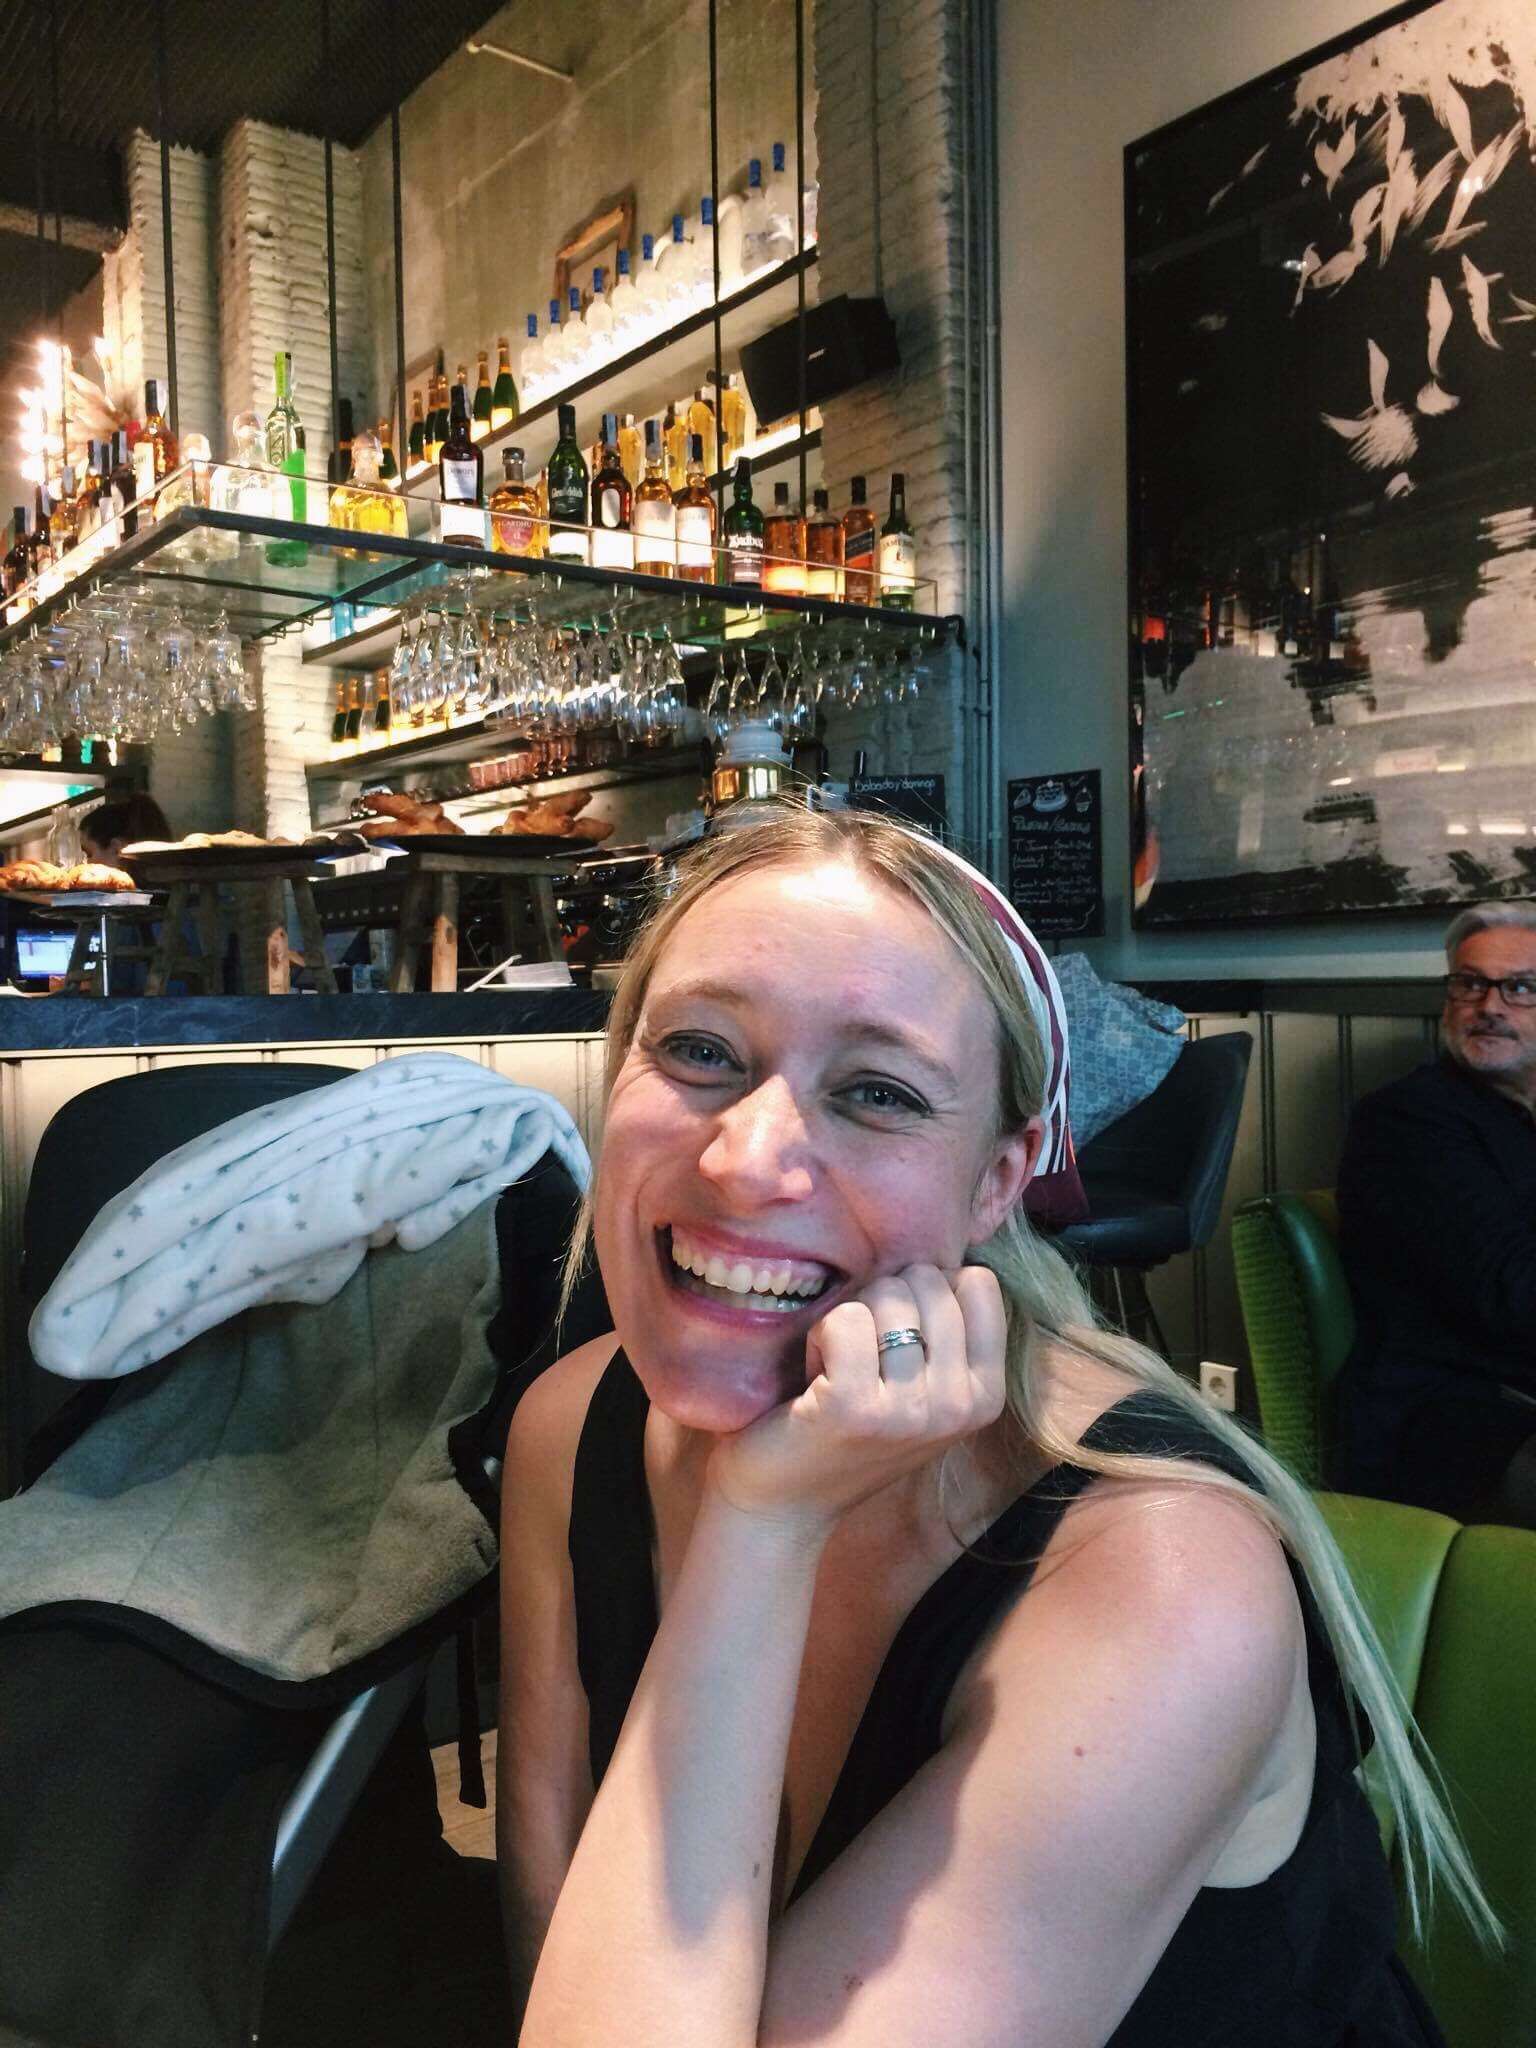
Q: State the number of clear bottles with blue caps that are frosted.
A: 10